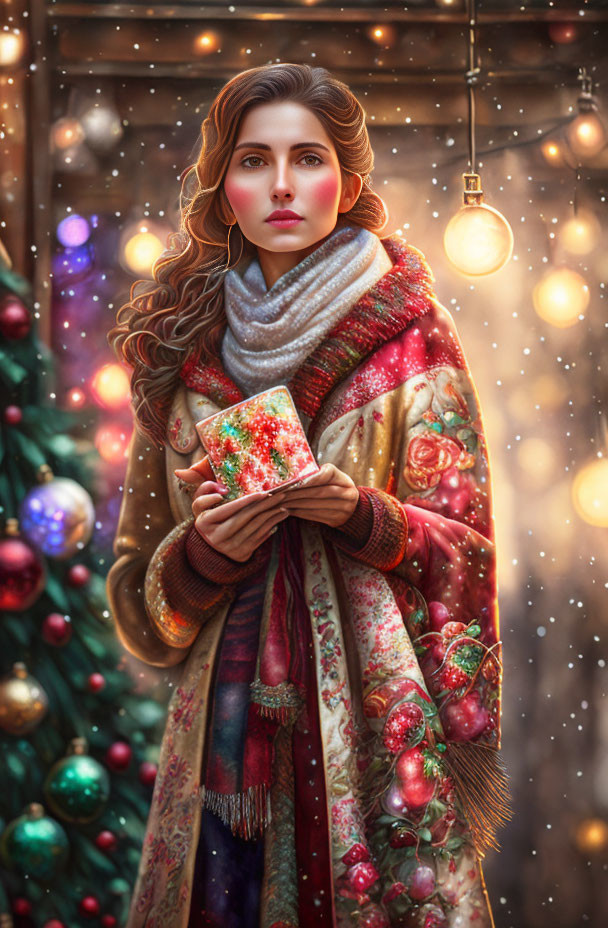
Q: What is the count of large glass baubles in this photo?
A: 5